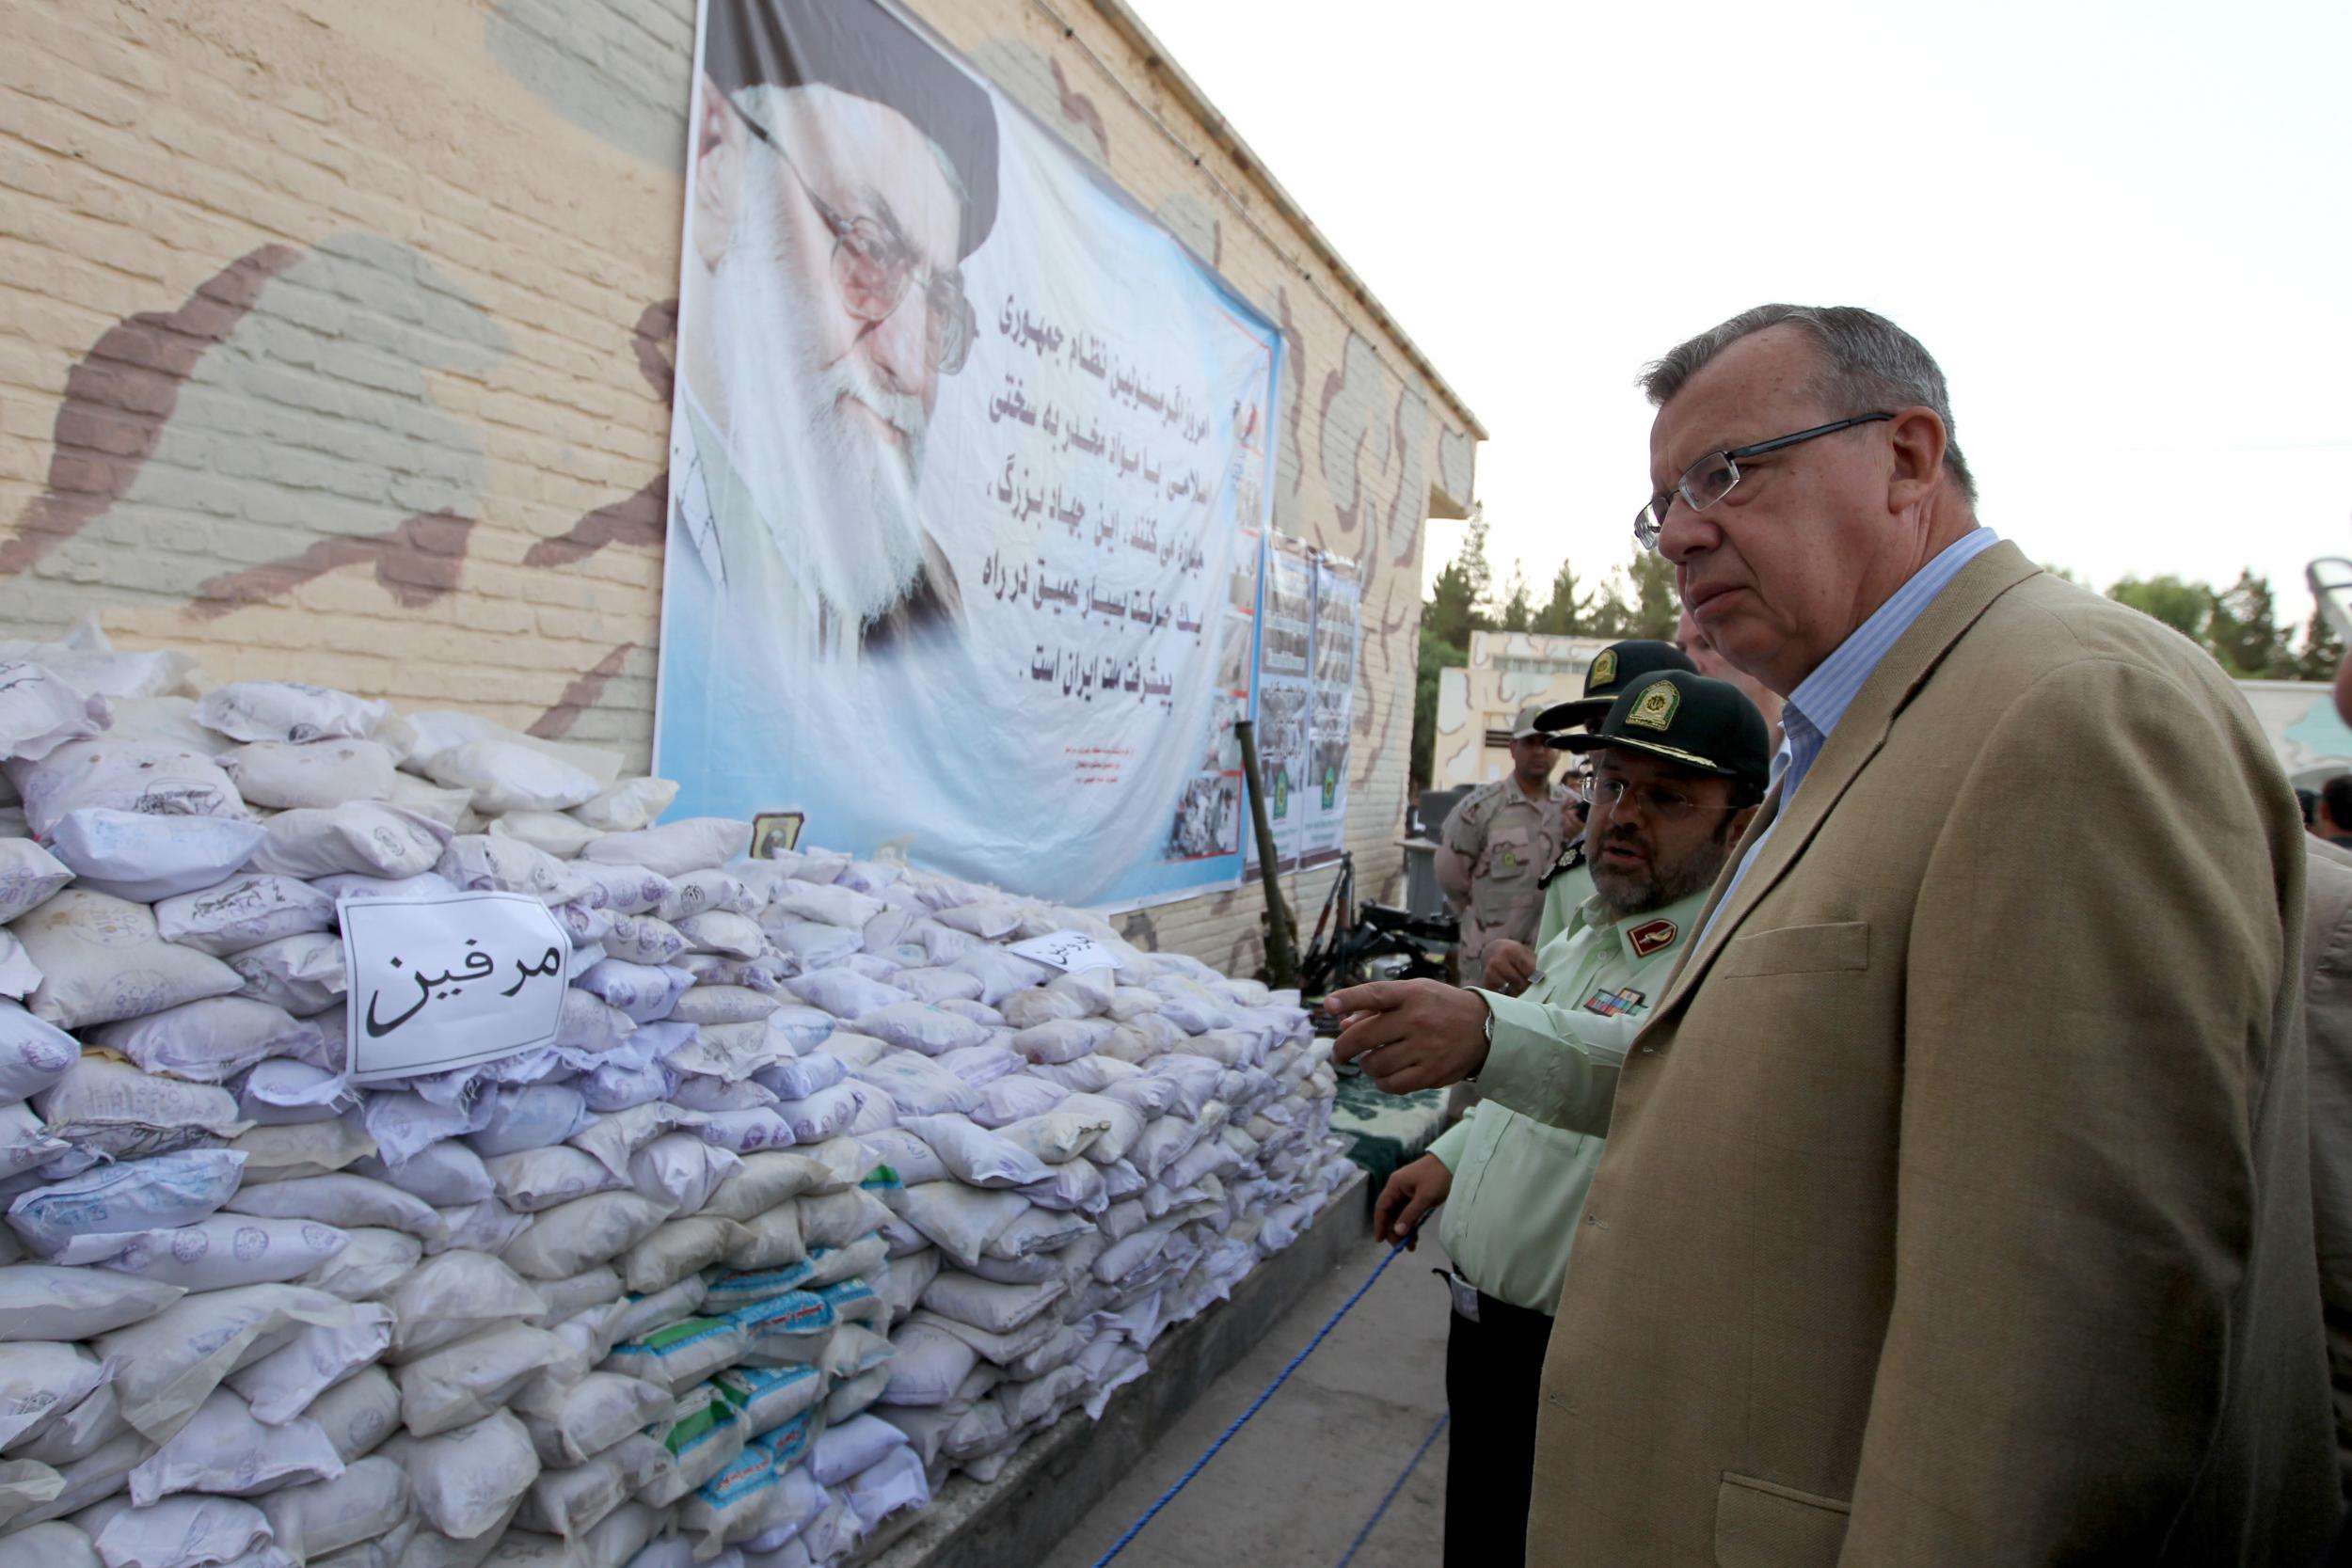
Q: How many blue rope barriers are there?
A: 2